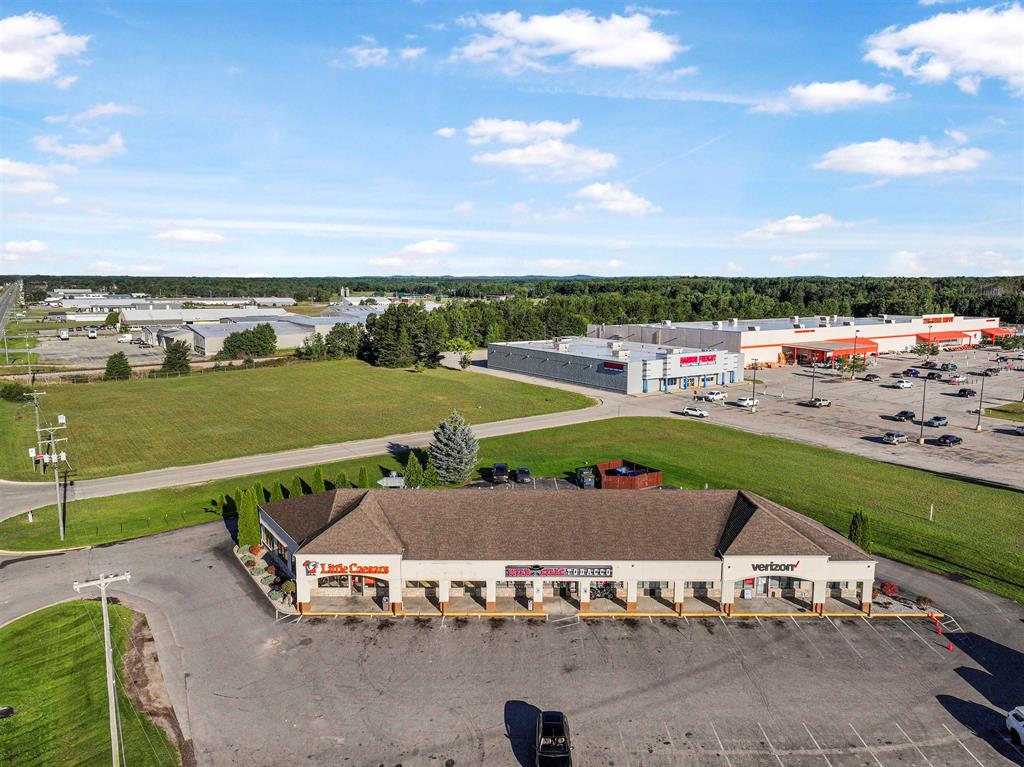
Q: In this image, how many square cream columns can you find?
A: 11